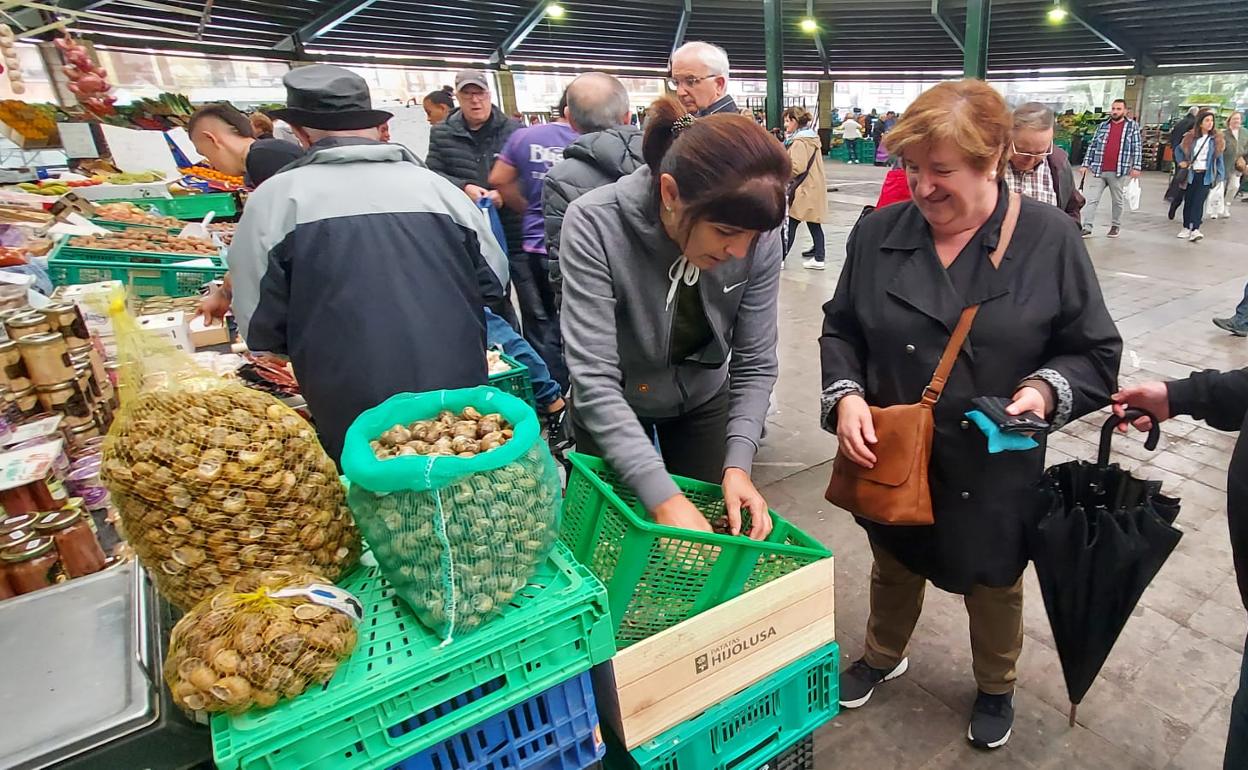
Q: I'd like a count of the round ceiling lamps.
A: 3